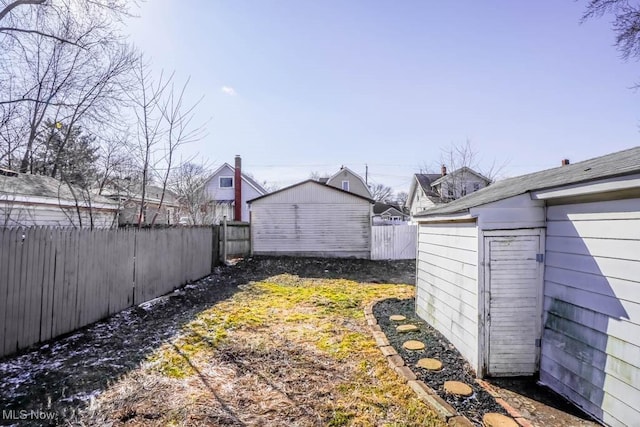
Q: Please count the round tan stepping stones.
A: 6